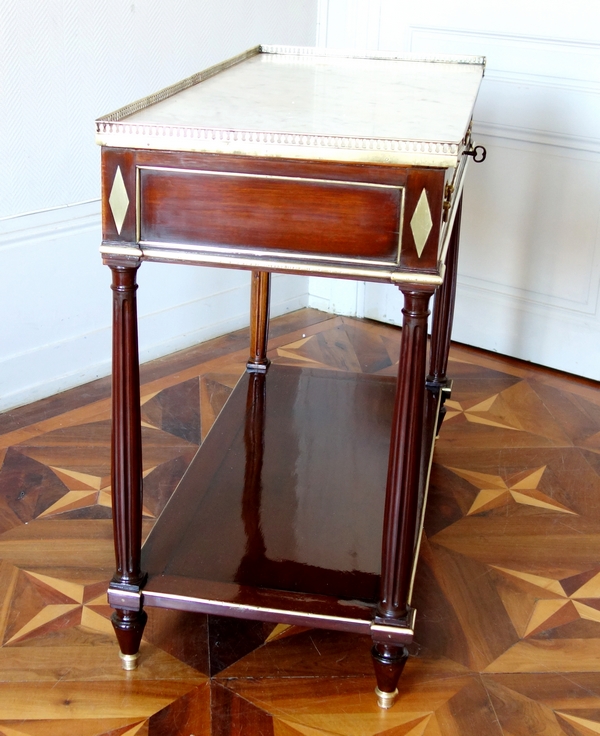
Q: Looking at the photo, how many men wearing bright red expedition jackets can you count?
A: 0